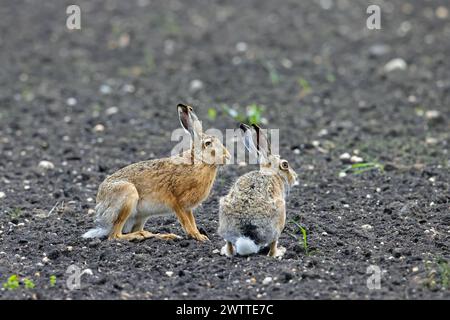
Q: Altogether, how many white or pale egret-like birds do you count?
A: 0